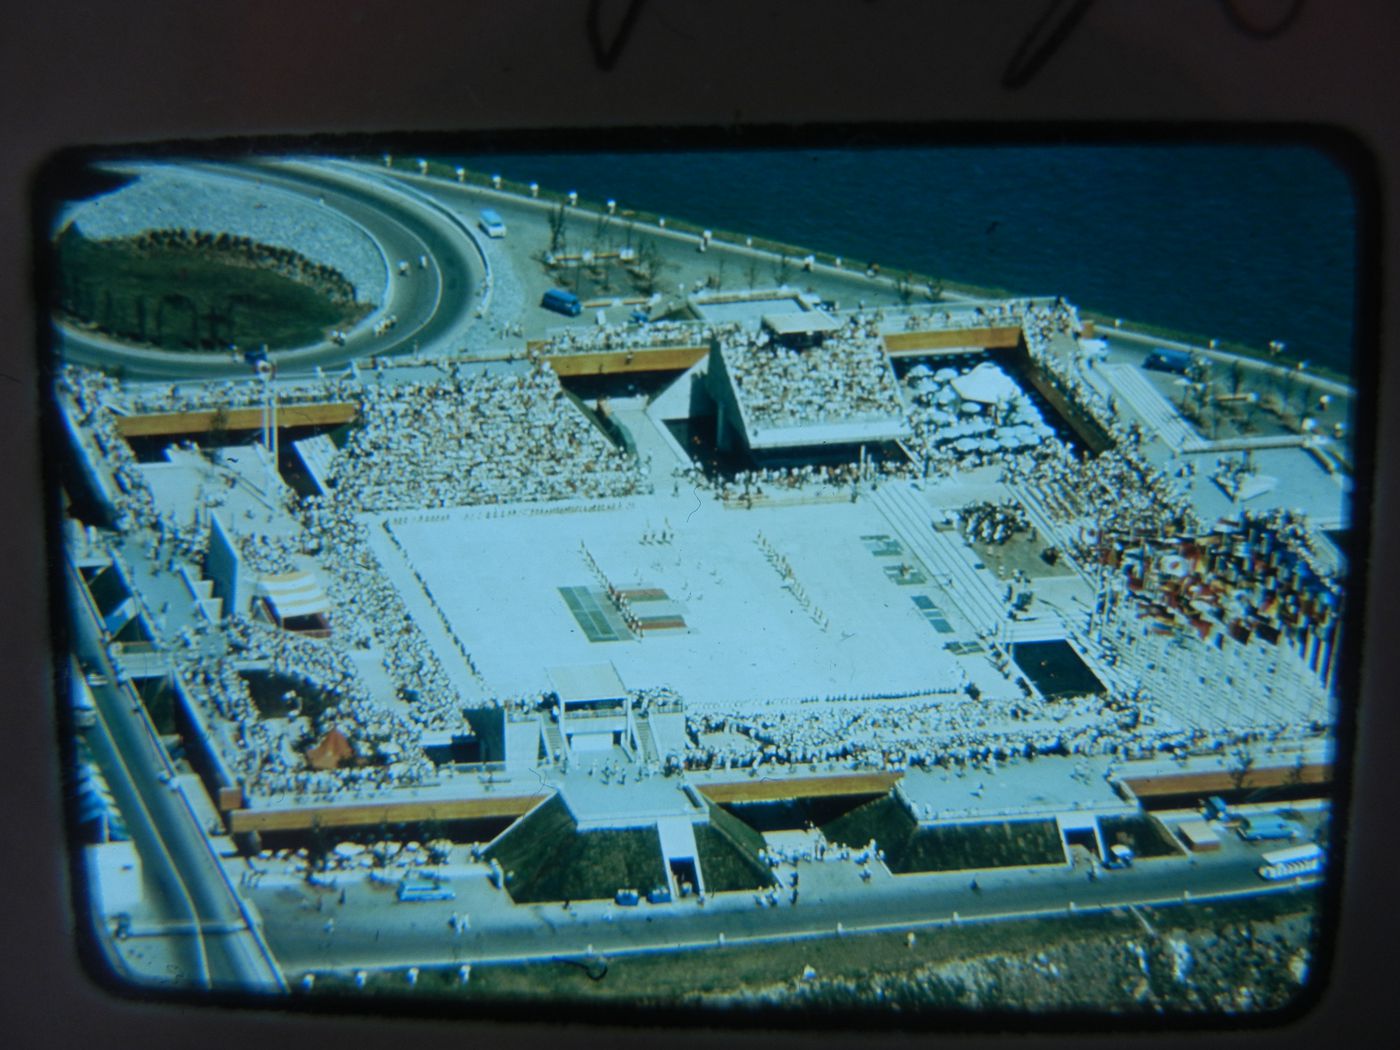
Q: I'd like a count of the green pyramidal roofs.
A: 2